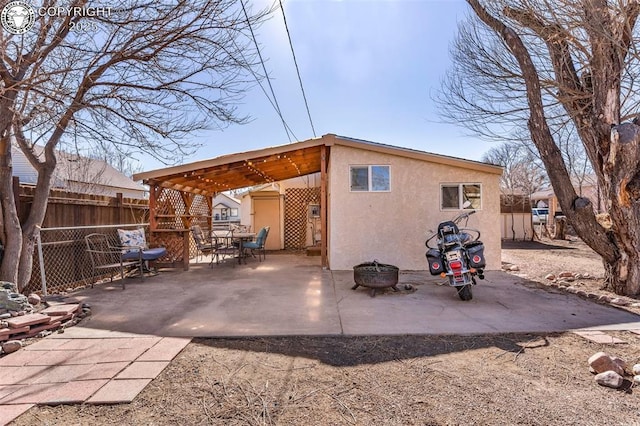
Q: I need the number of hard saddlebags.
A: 2